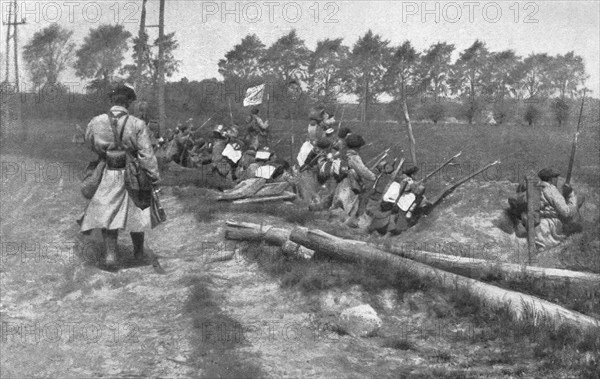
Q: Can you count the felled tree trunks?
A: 2